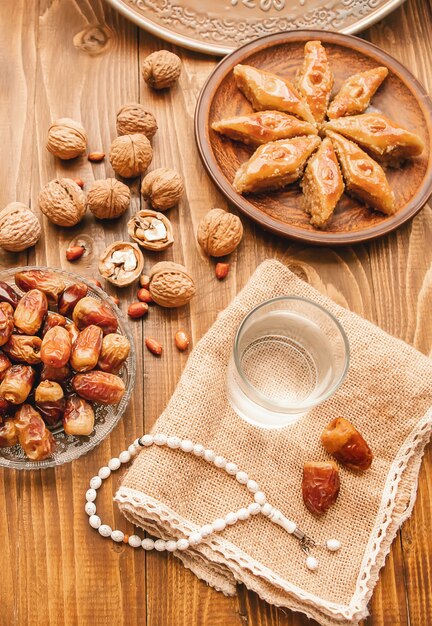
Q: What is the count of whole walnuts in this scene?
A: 10